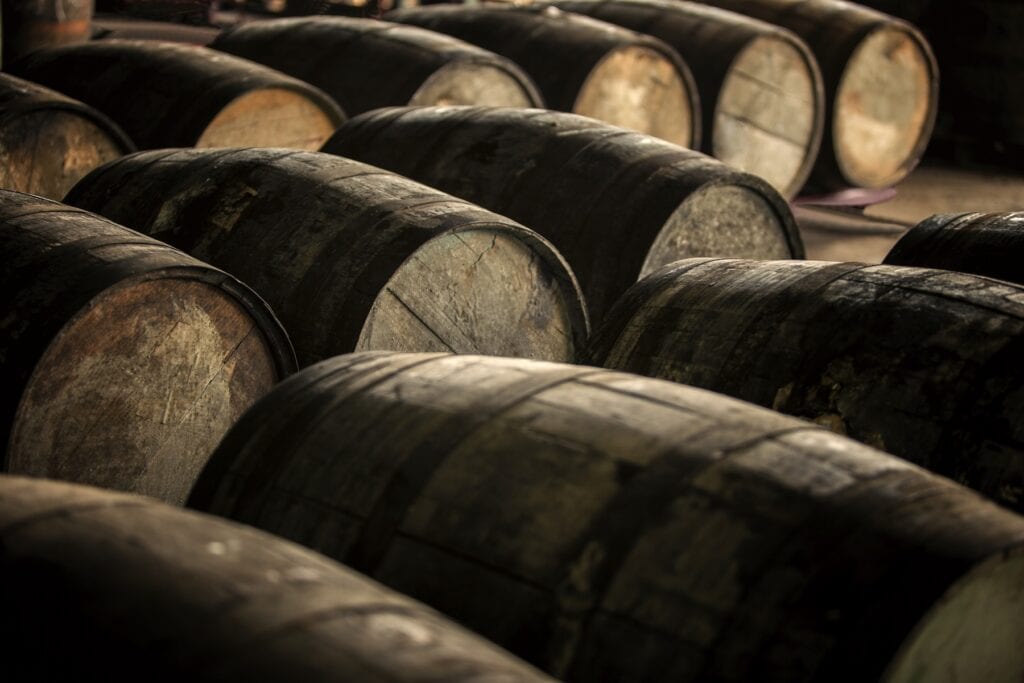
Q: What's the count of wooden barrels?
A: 13